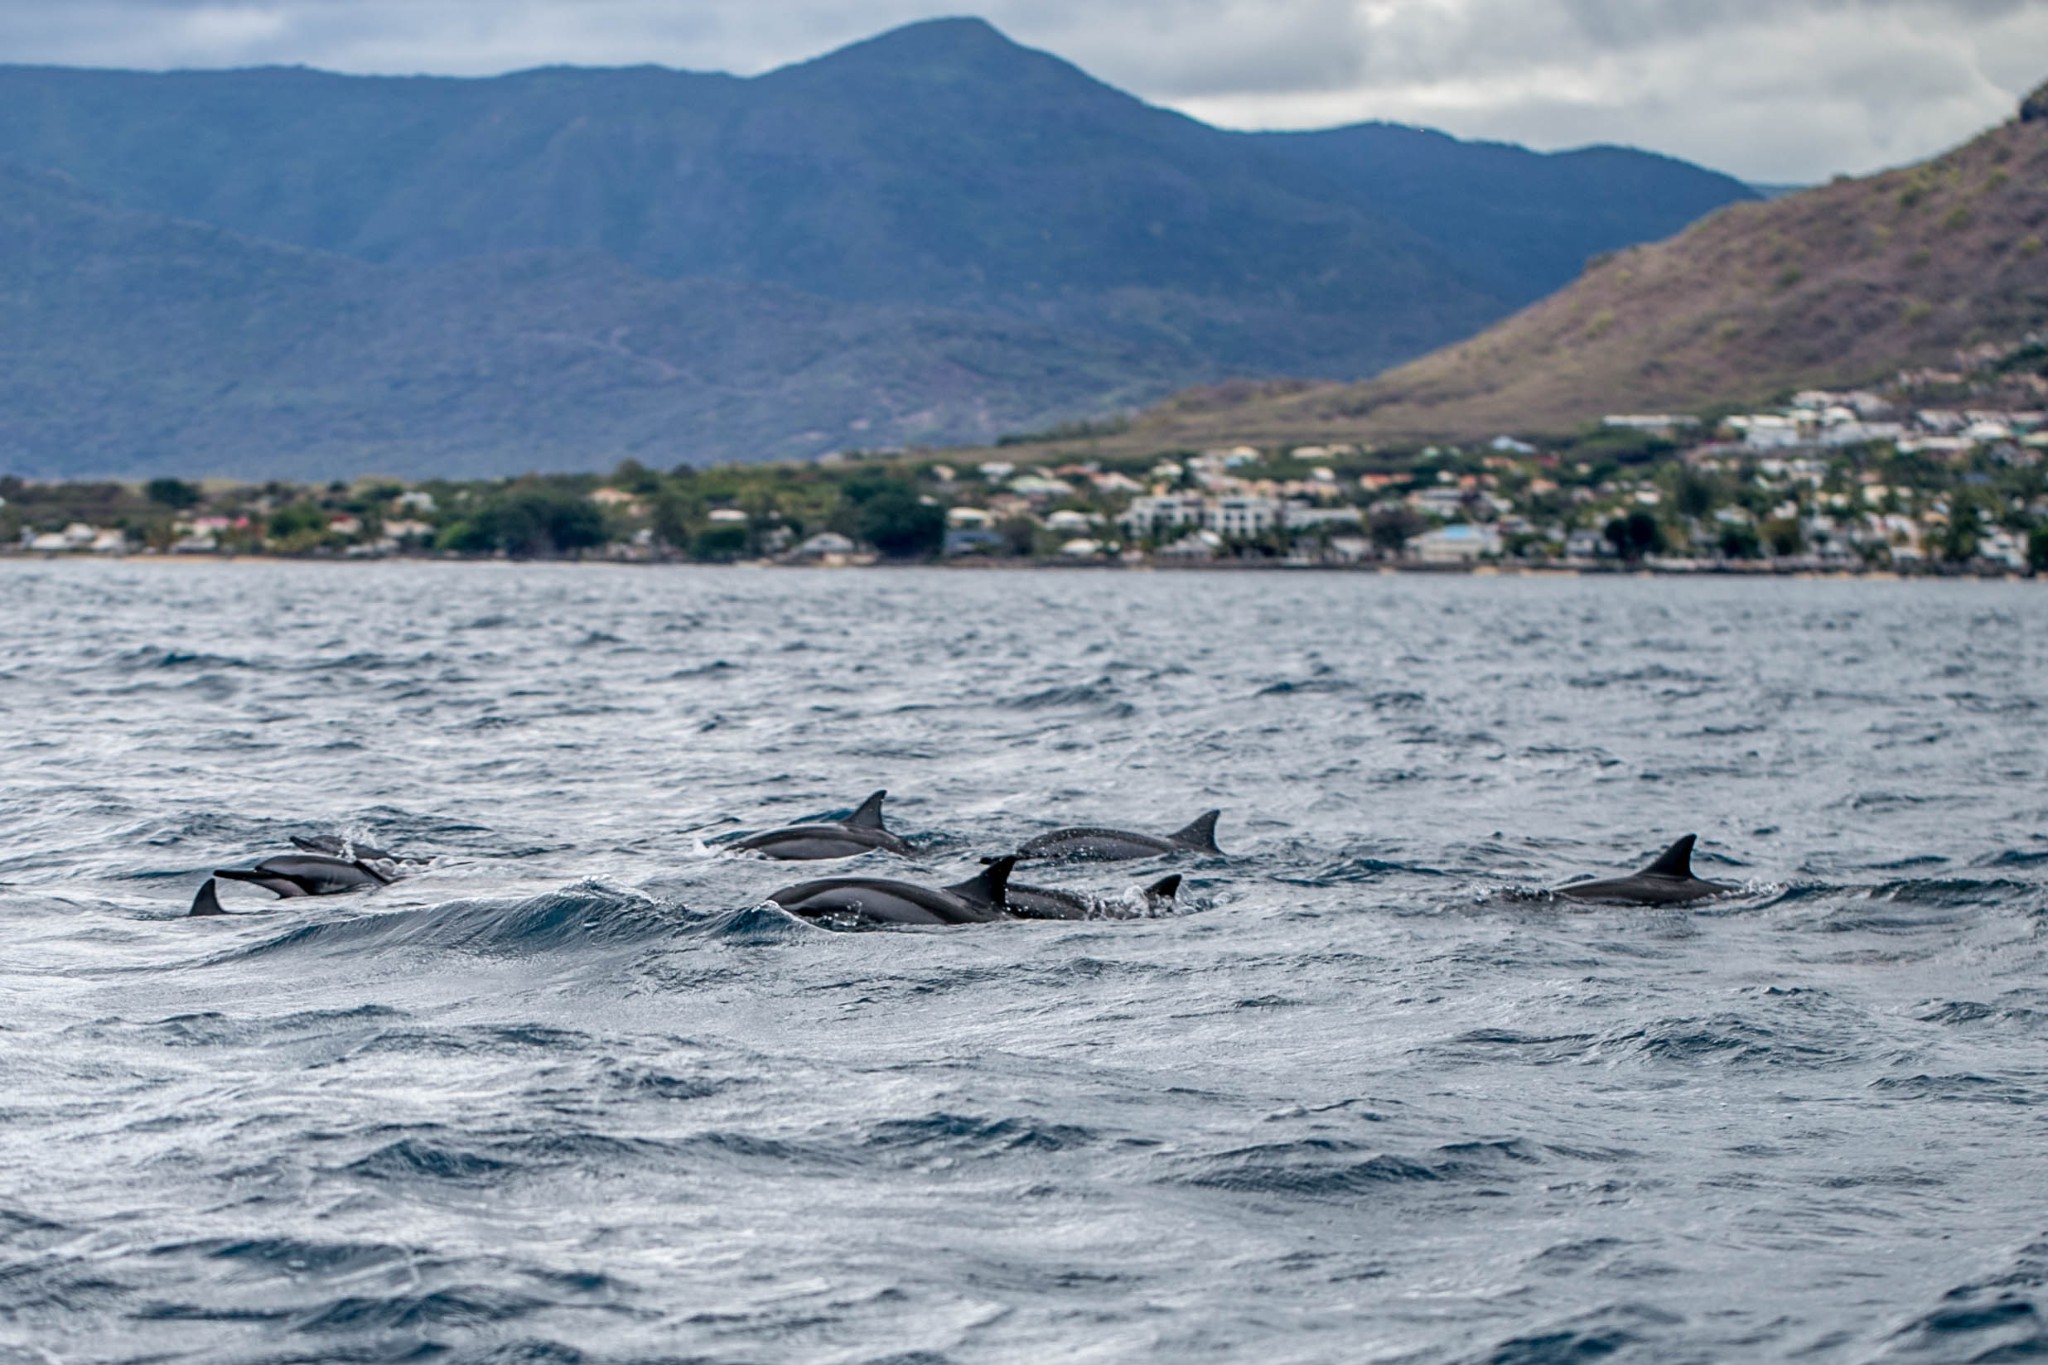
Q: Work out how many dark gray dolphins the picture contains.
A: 8